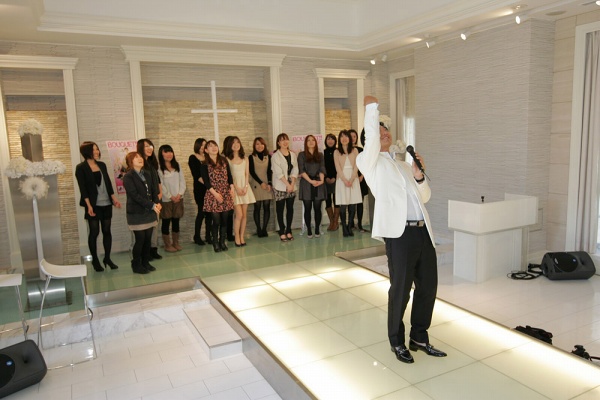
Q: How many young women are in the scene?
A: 13